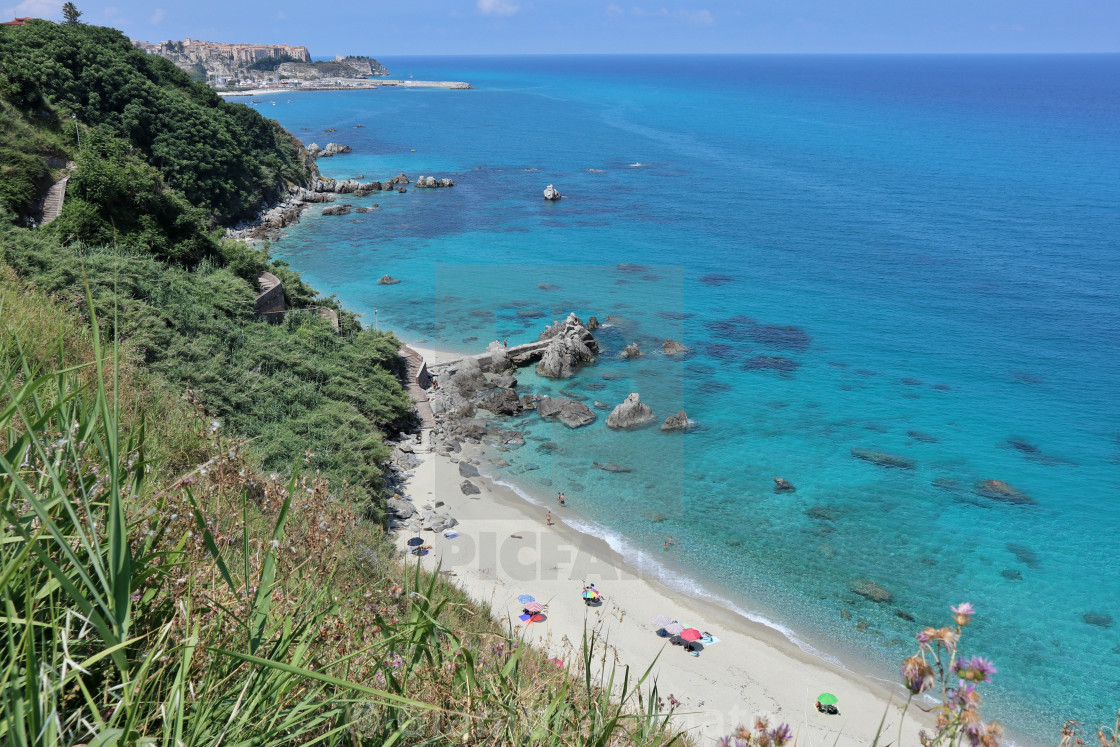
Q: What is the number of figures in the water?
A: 4